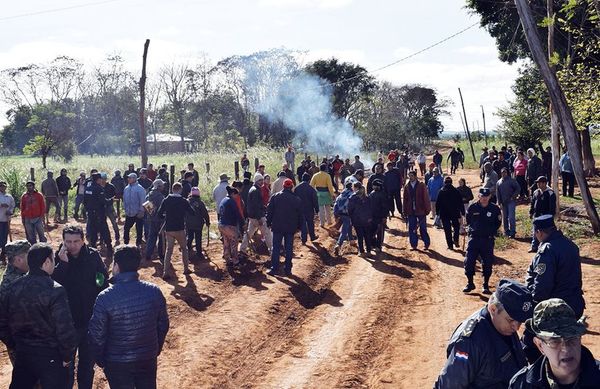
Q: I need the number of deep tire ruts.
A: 2